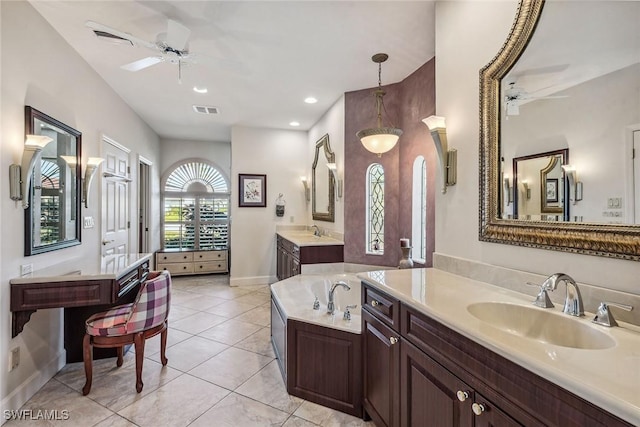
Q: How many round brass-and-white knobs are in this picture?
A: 4